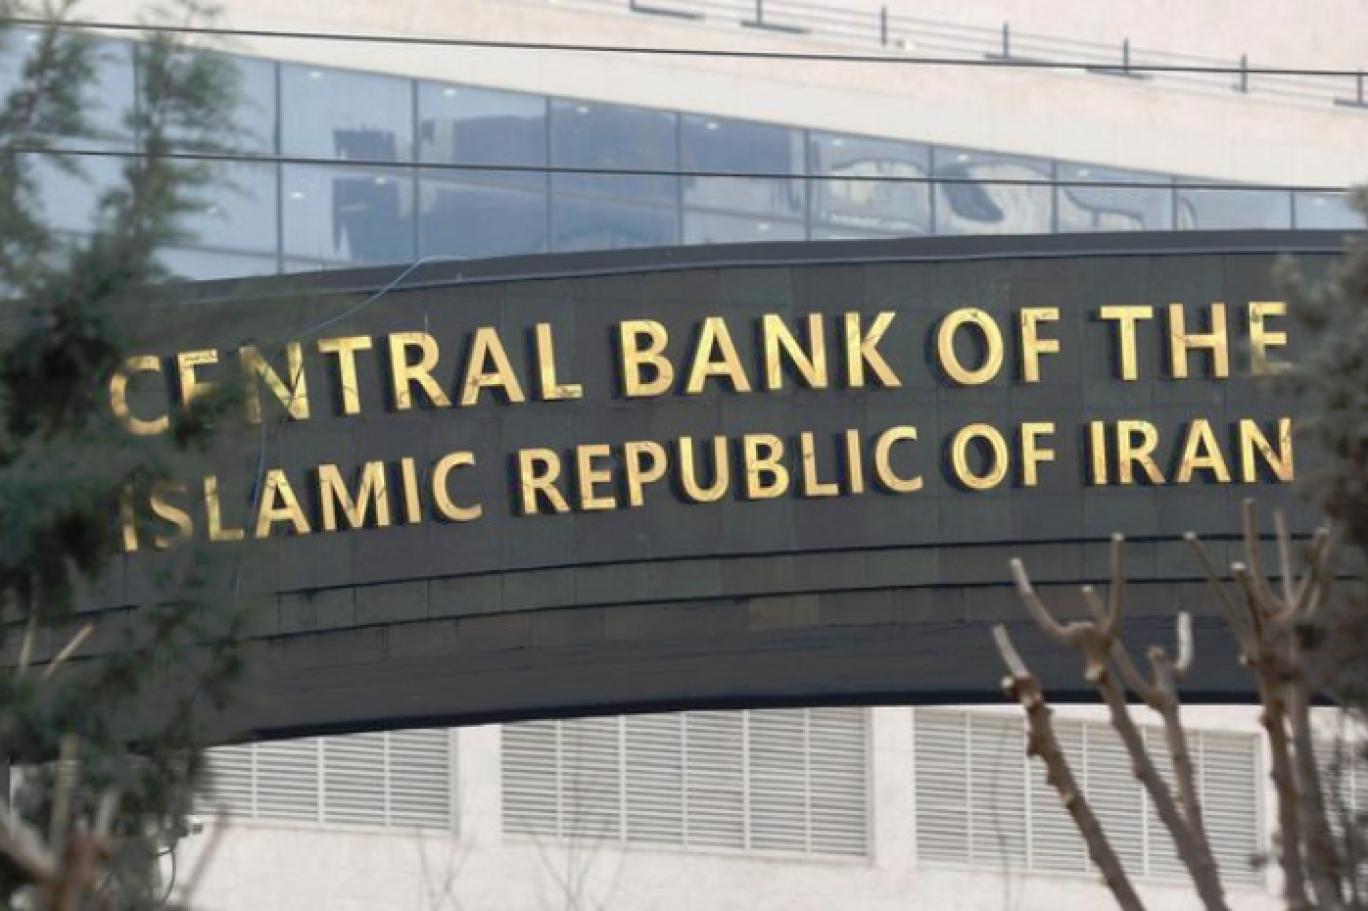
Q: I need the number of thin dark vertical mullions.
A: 10